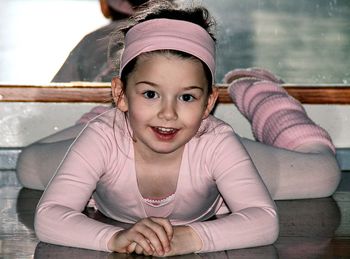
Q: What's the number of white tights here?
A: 1